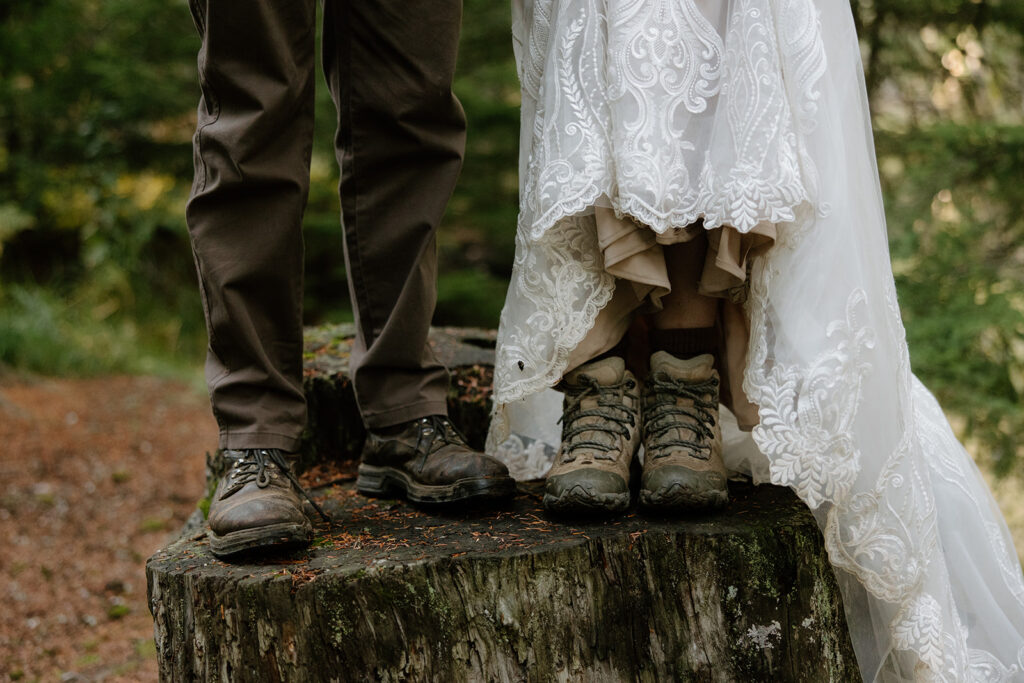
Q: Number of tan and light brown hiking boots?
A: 2